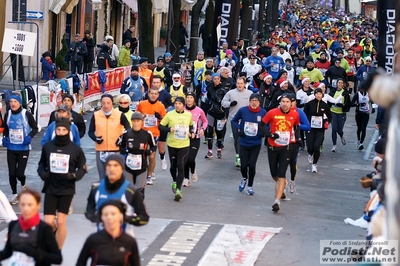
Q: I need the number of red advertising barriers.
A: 1